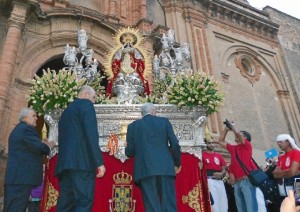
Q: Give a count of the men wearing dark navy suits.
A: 3